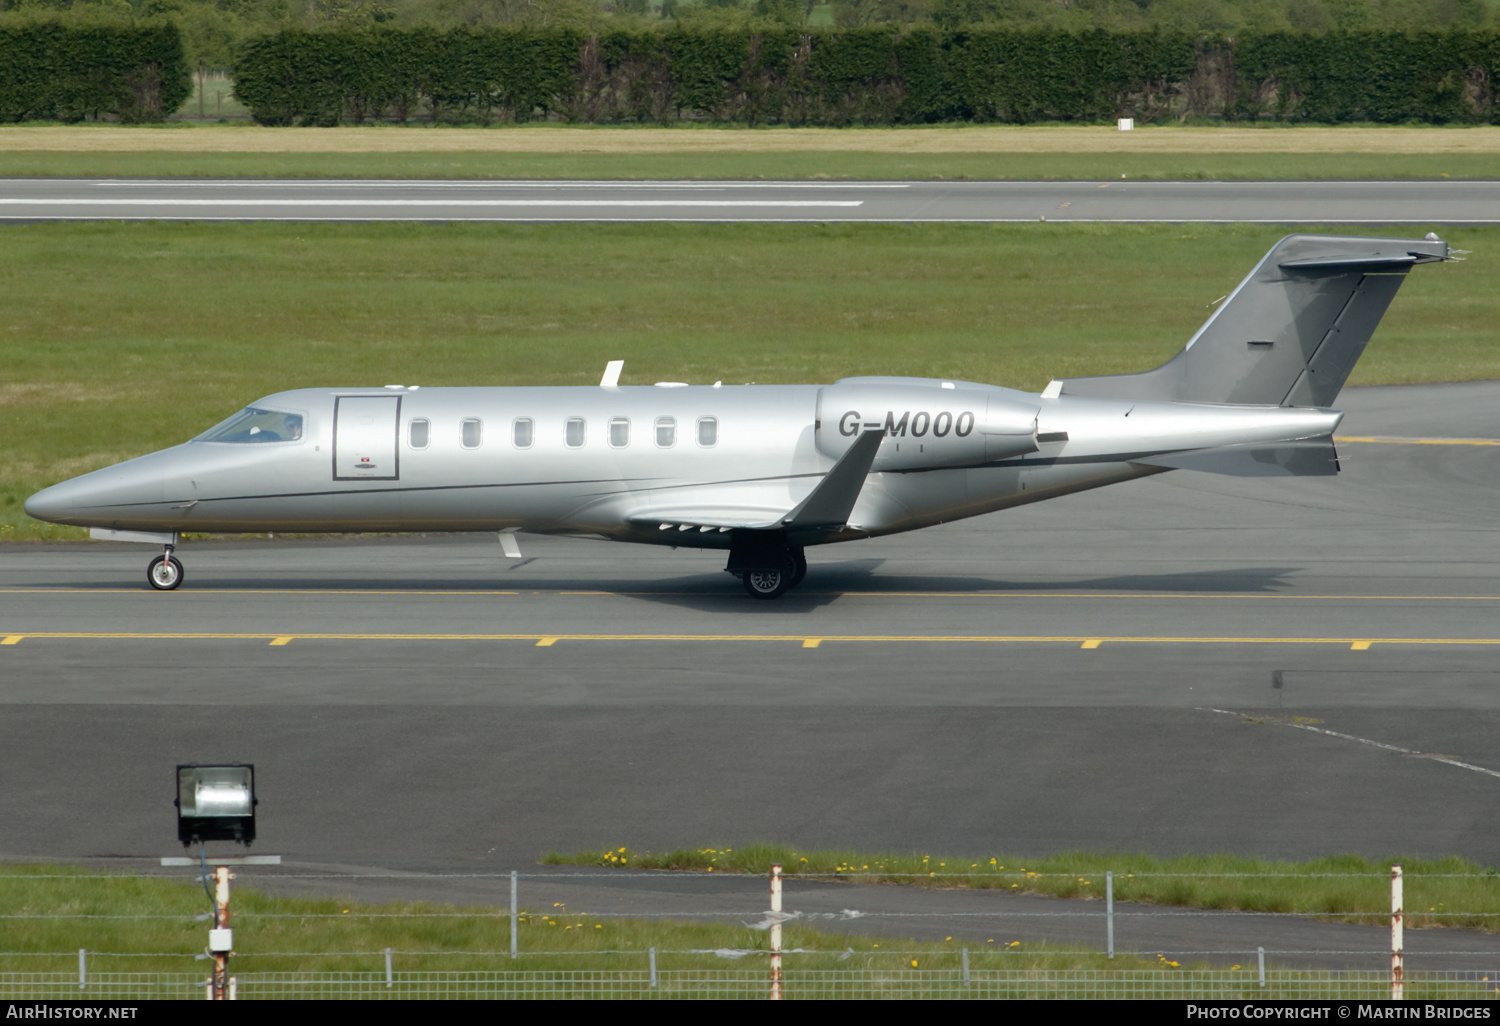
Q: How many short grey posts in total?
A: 5